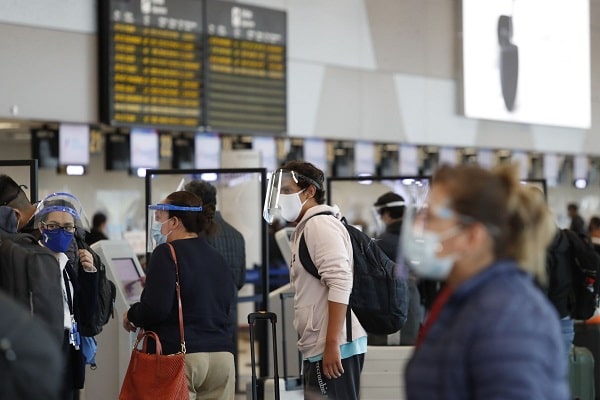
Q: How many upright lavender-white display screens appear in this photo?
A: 12